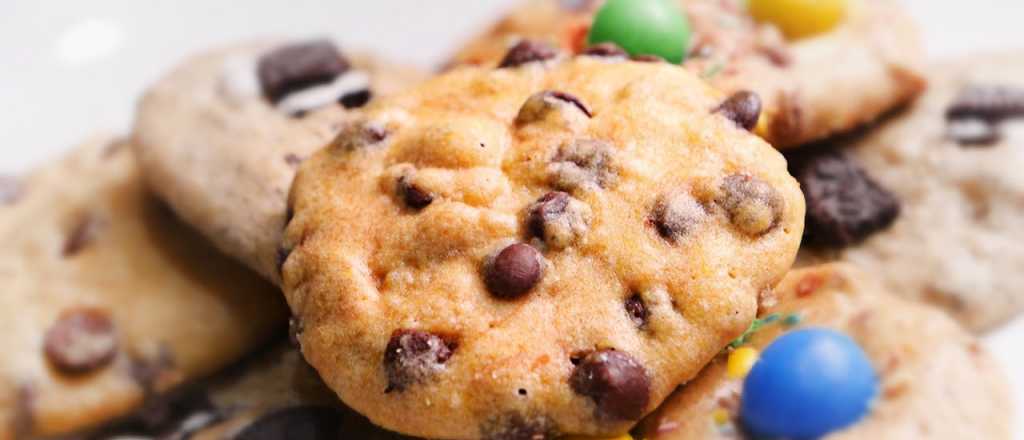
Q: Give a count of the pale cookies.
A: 2